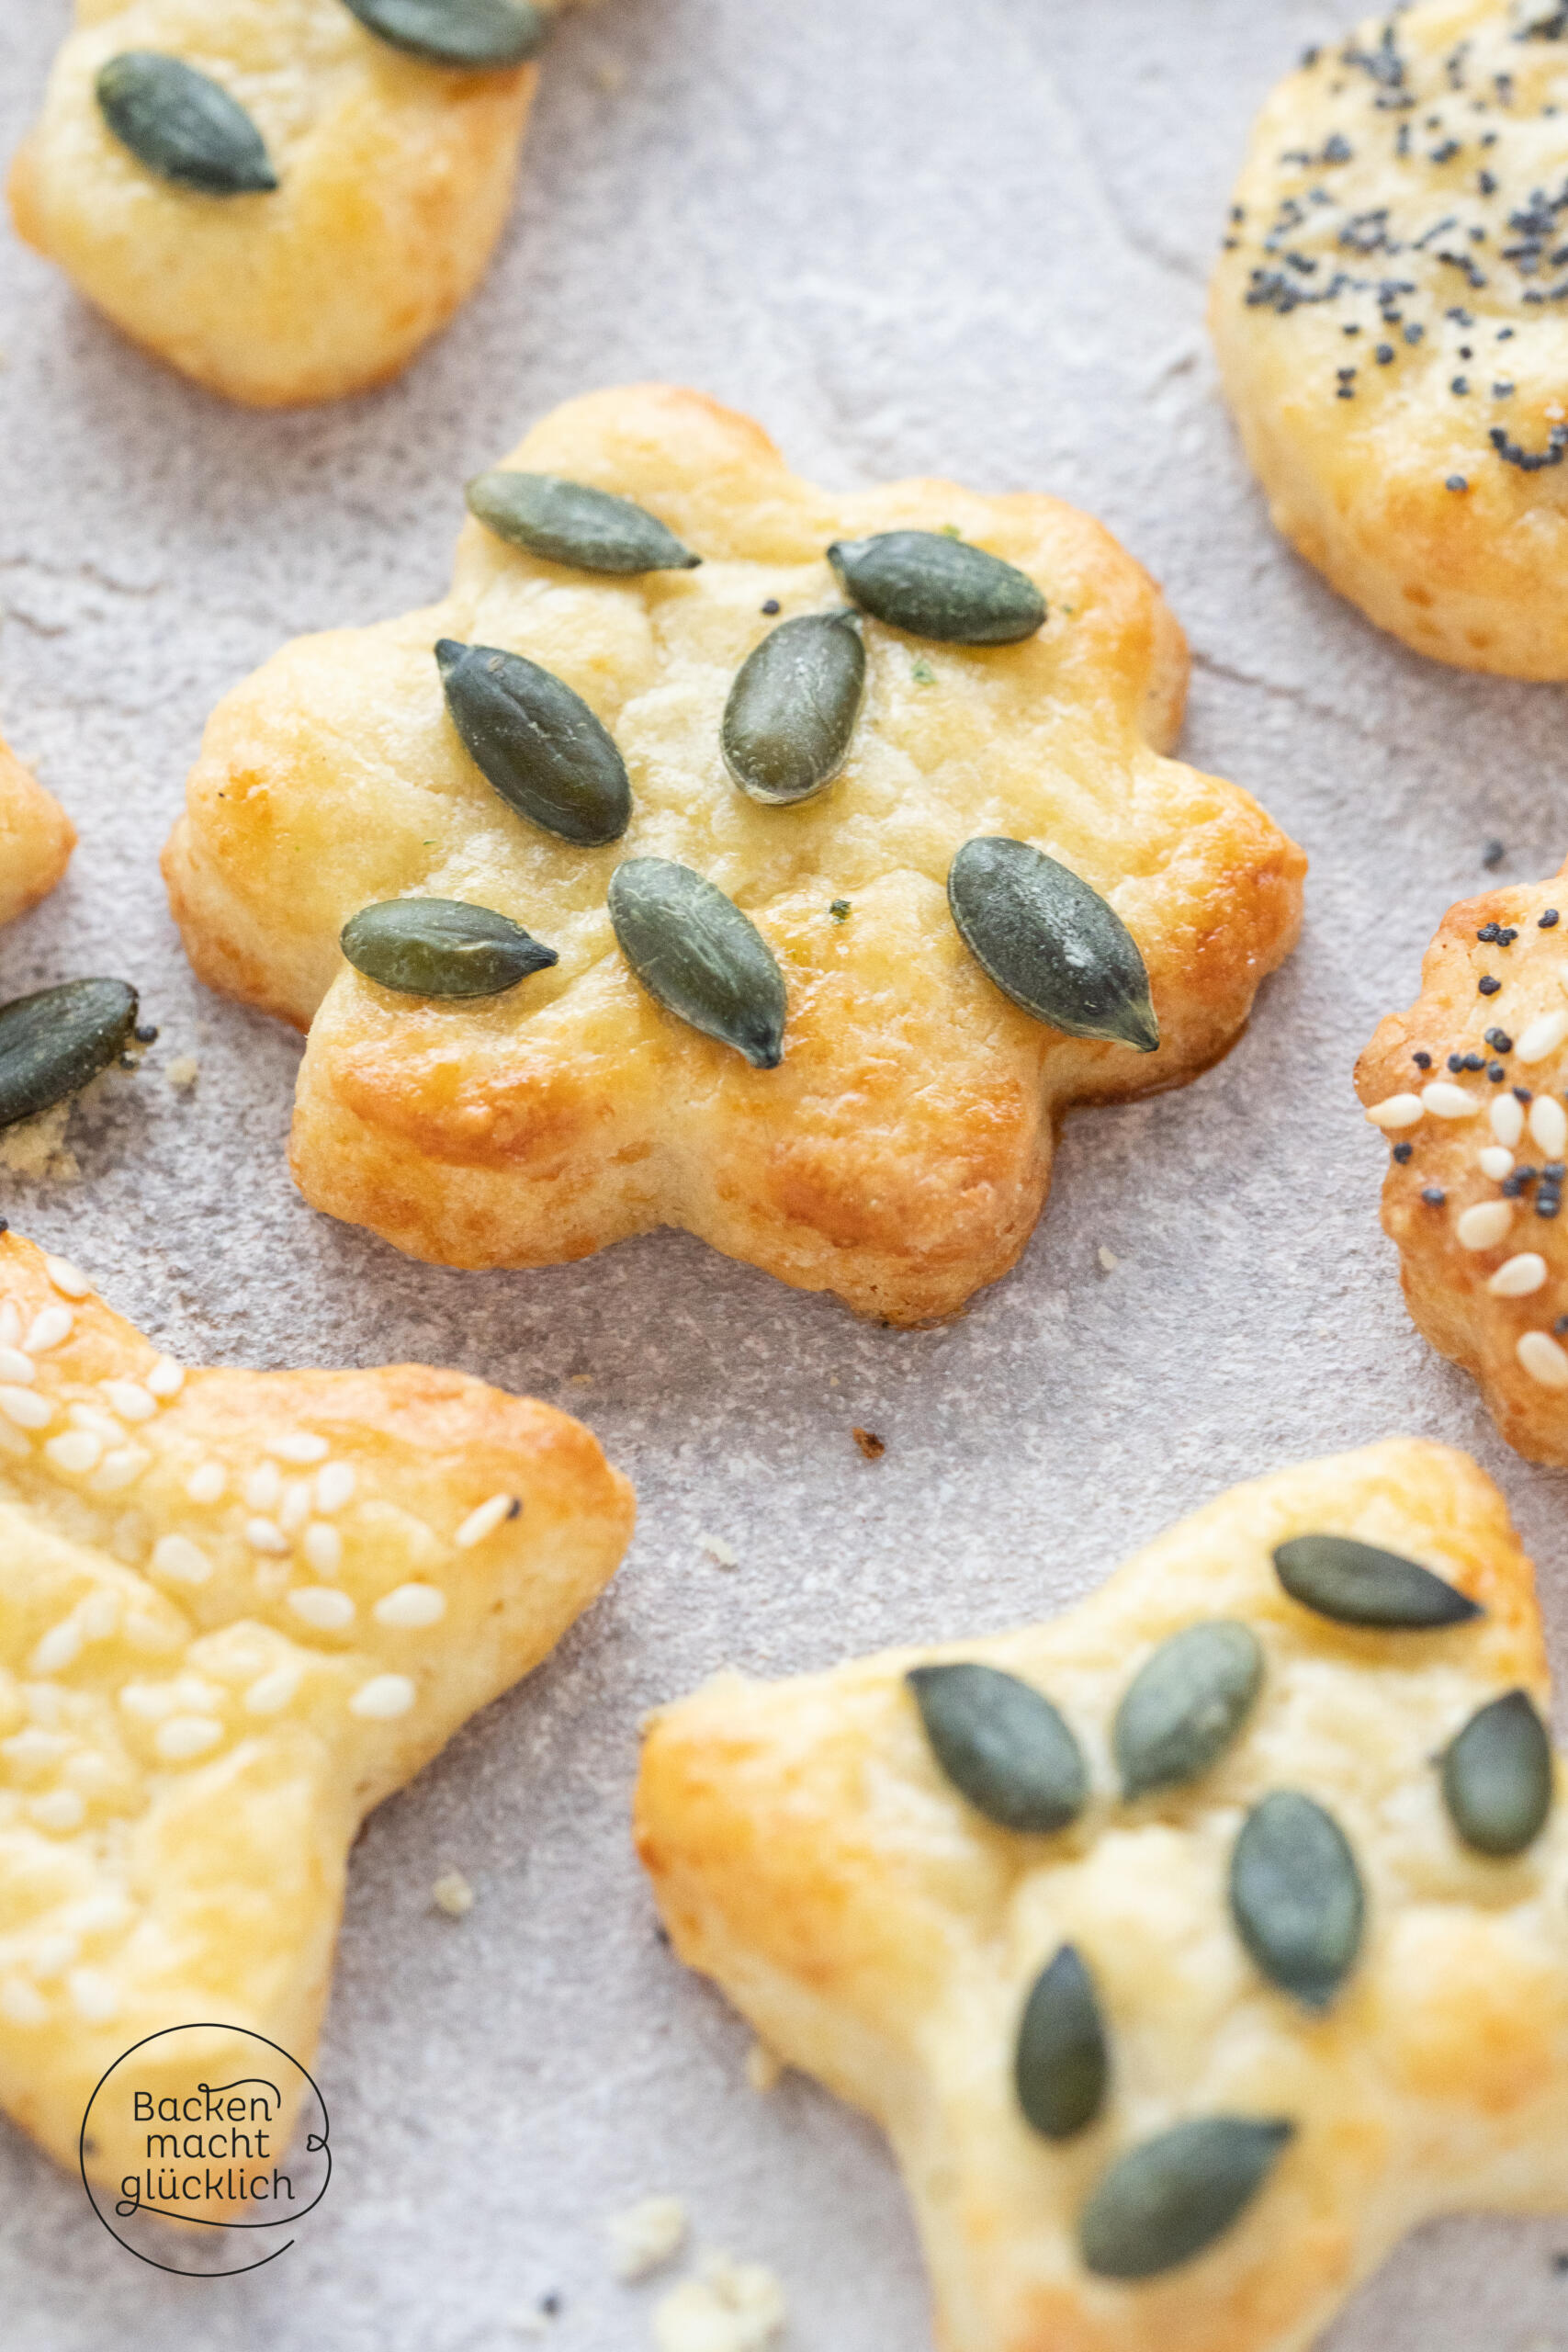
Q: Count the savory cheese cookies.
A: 7